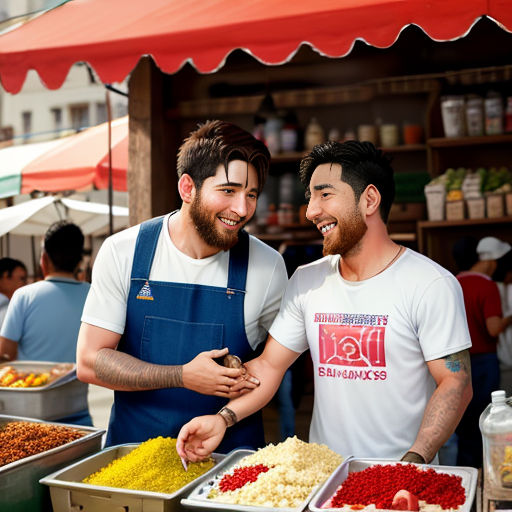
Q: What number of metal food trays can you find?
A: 5